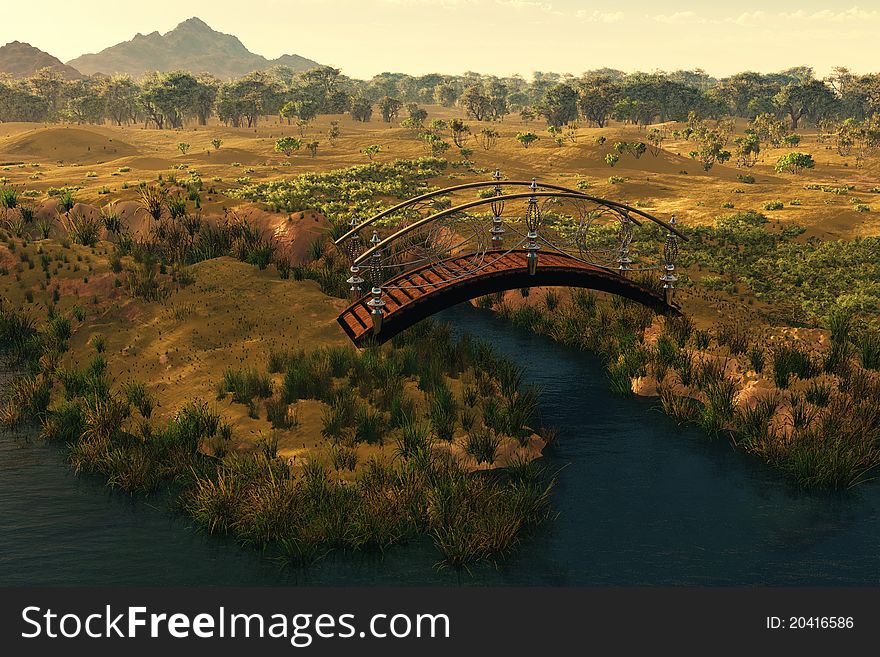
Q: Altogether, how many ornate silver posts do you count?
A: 6